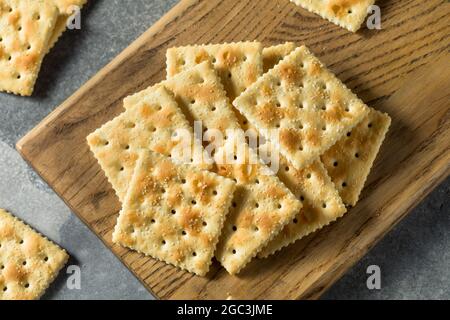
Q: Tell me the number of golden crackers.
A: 13